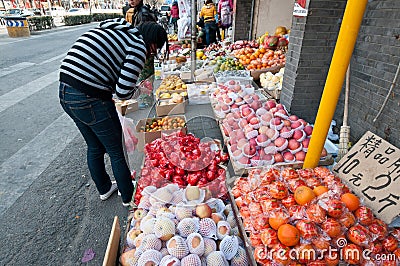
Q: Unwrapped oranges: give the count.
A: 5